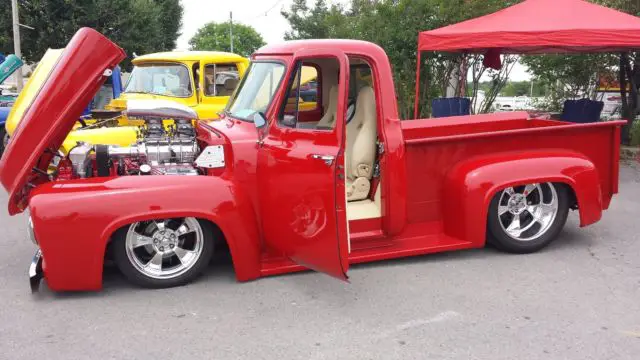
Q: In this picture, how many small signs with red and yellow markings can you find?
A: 1